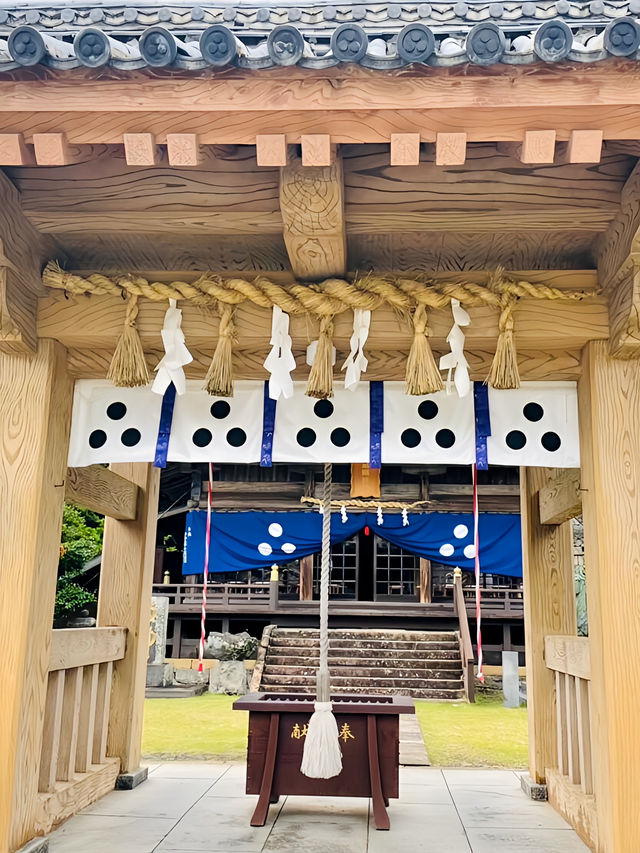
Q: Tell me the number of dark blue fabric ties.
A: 4